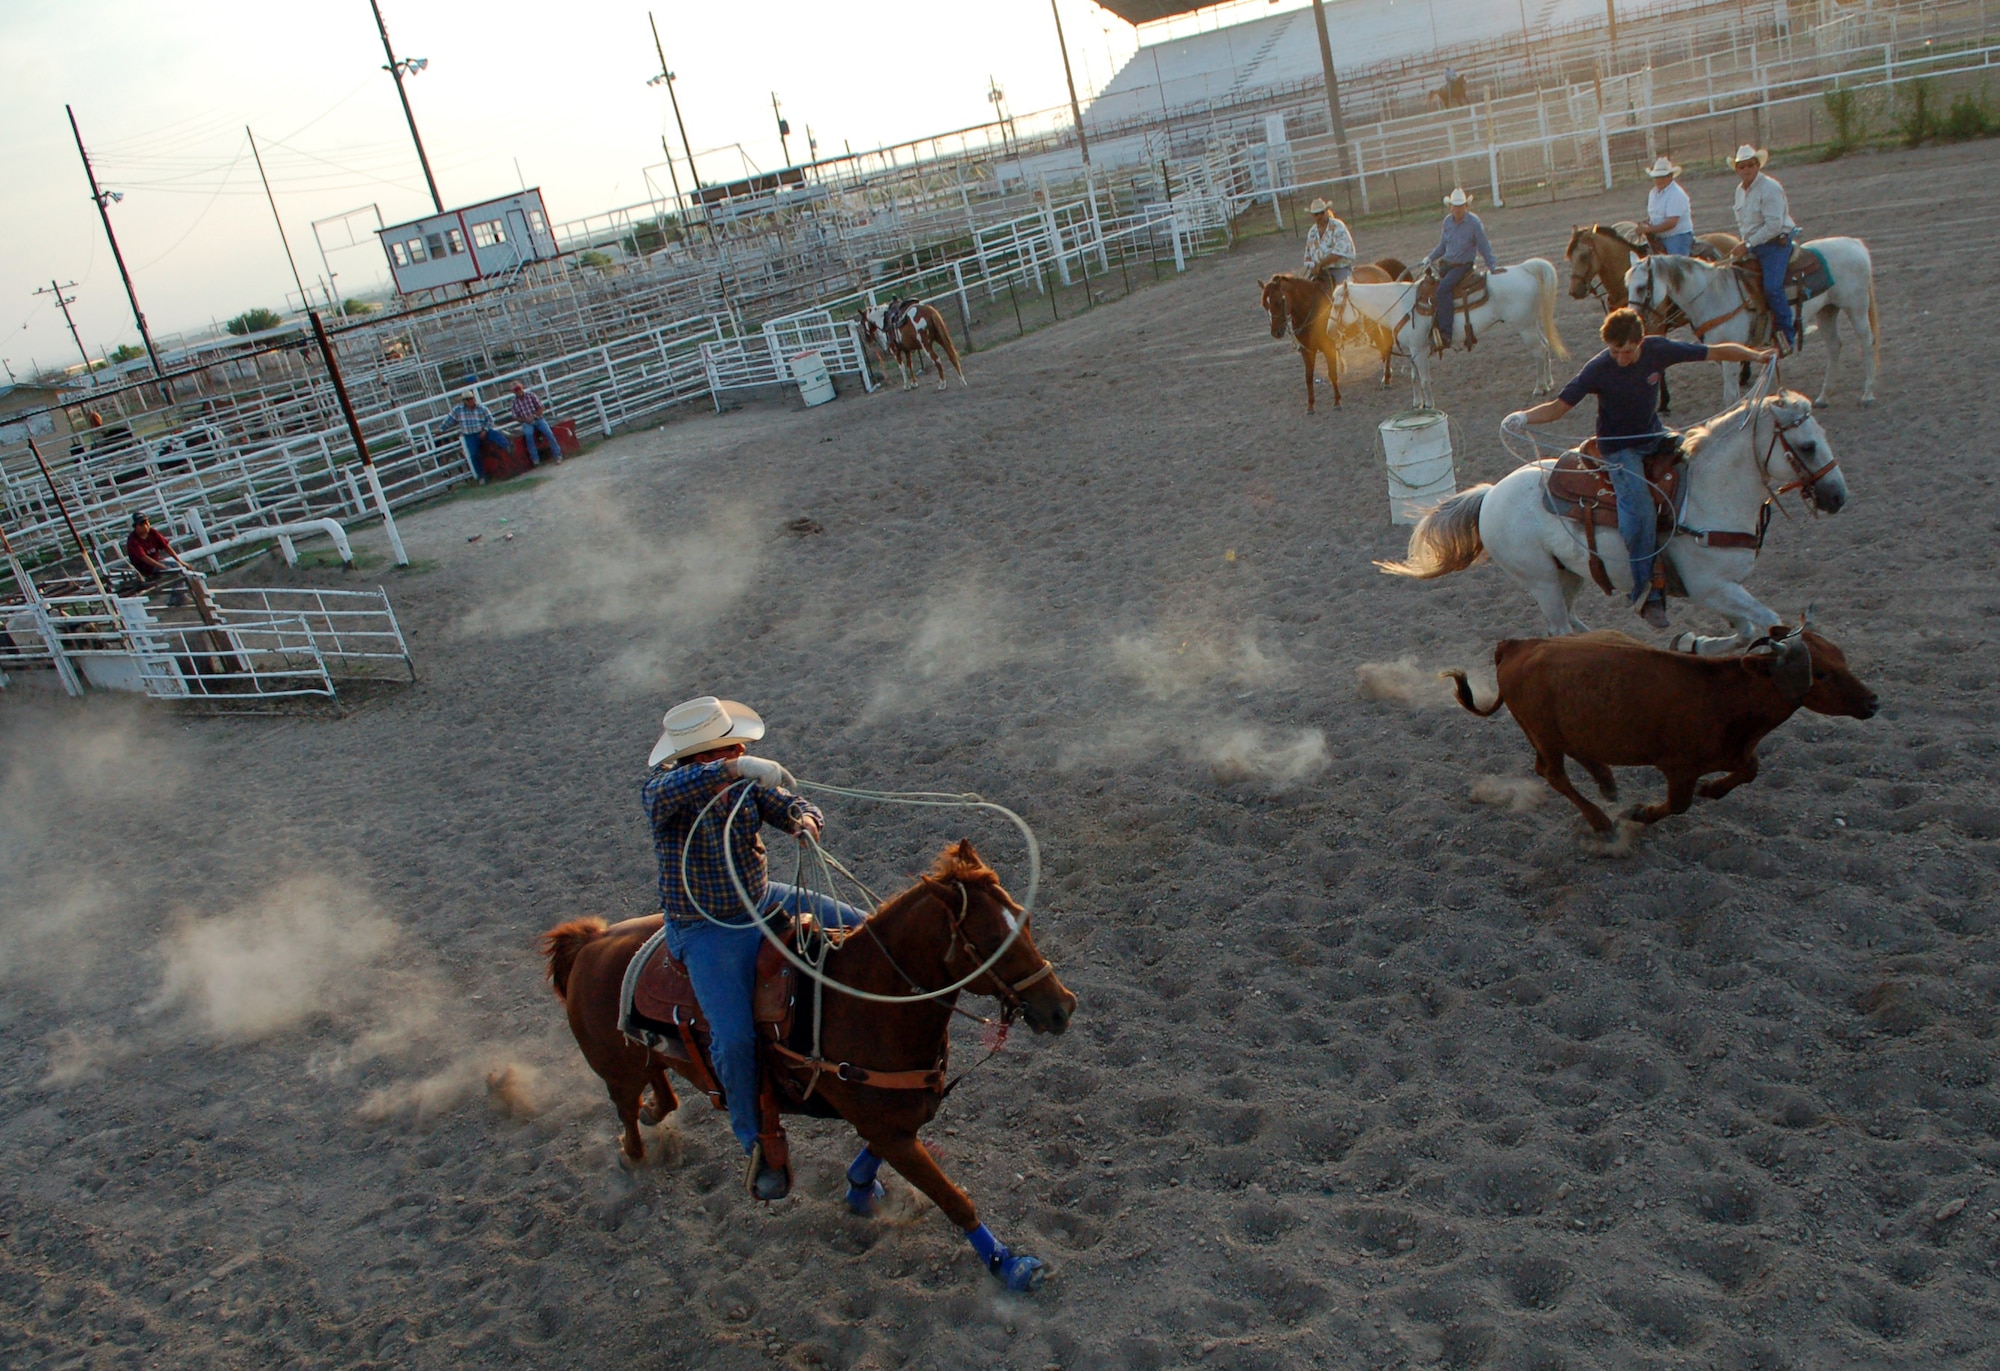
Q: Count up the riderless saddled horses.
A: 1